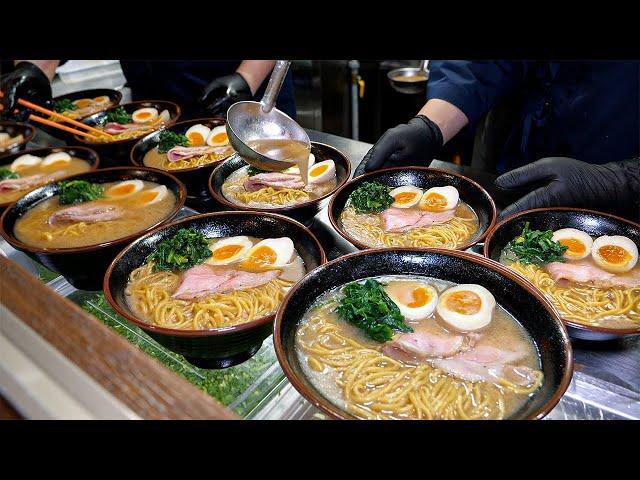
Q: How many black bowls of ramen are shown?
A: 11